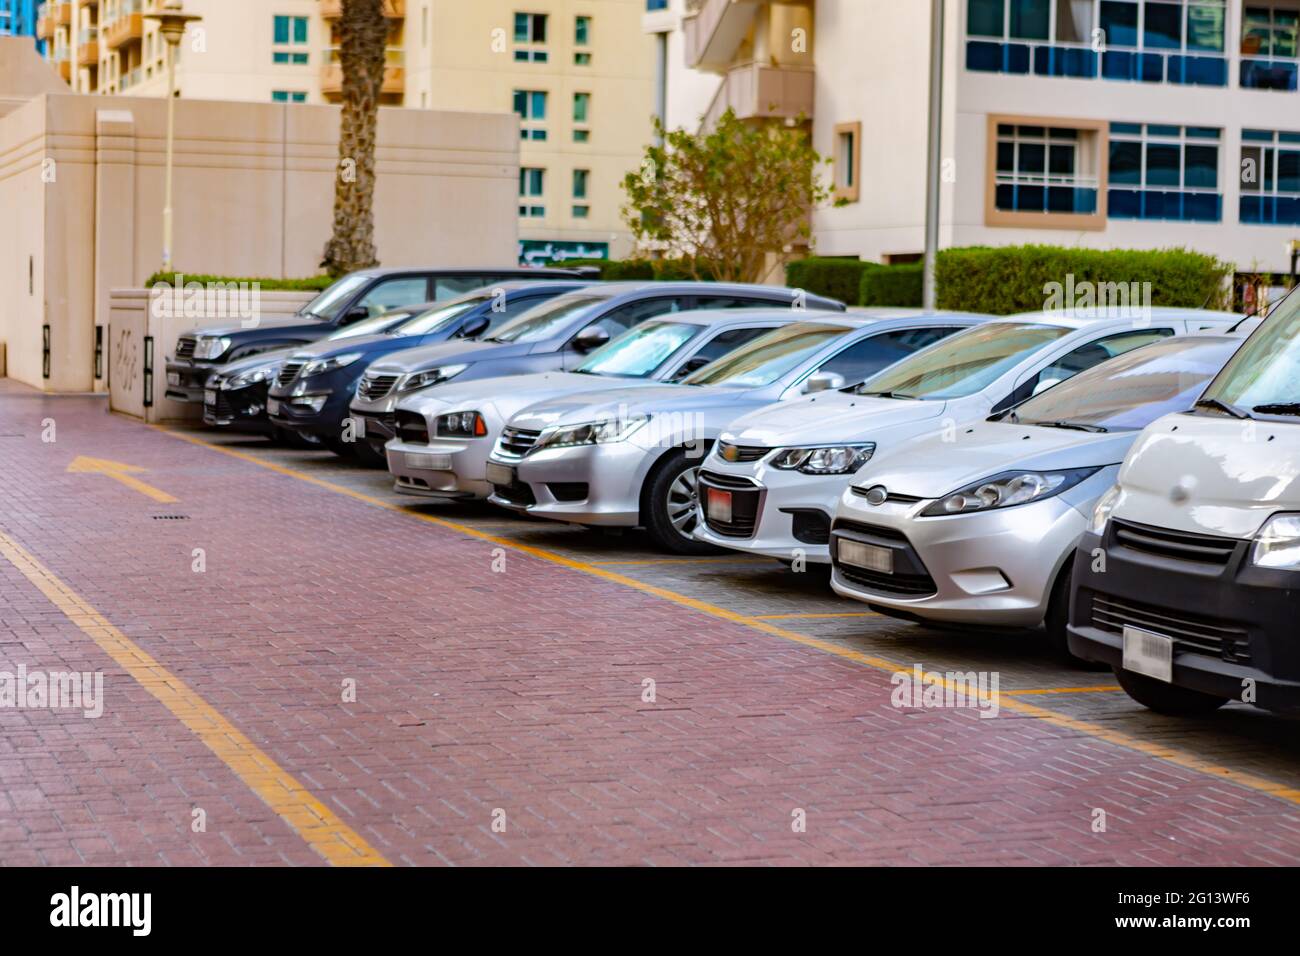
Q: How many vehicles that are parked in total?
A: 9